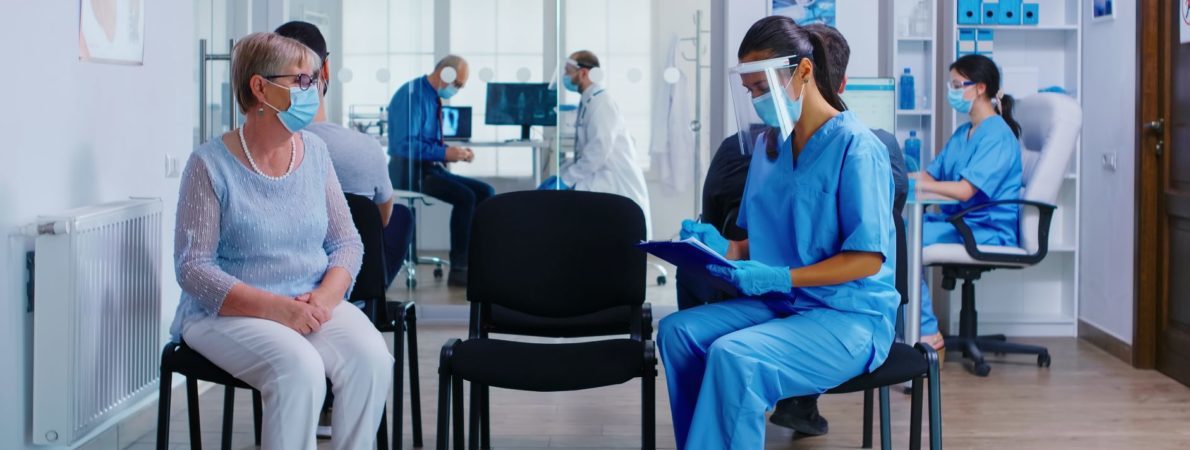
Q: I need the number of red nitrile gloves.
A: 0